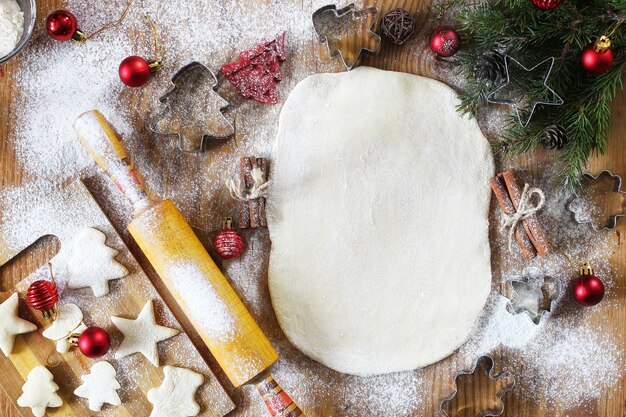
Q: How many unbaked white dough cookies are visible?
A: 7